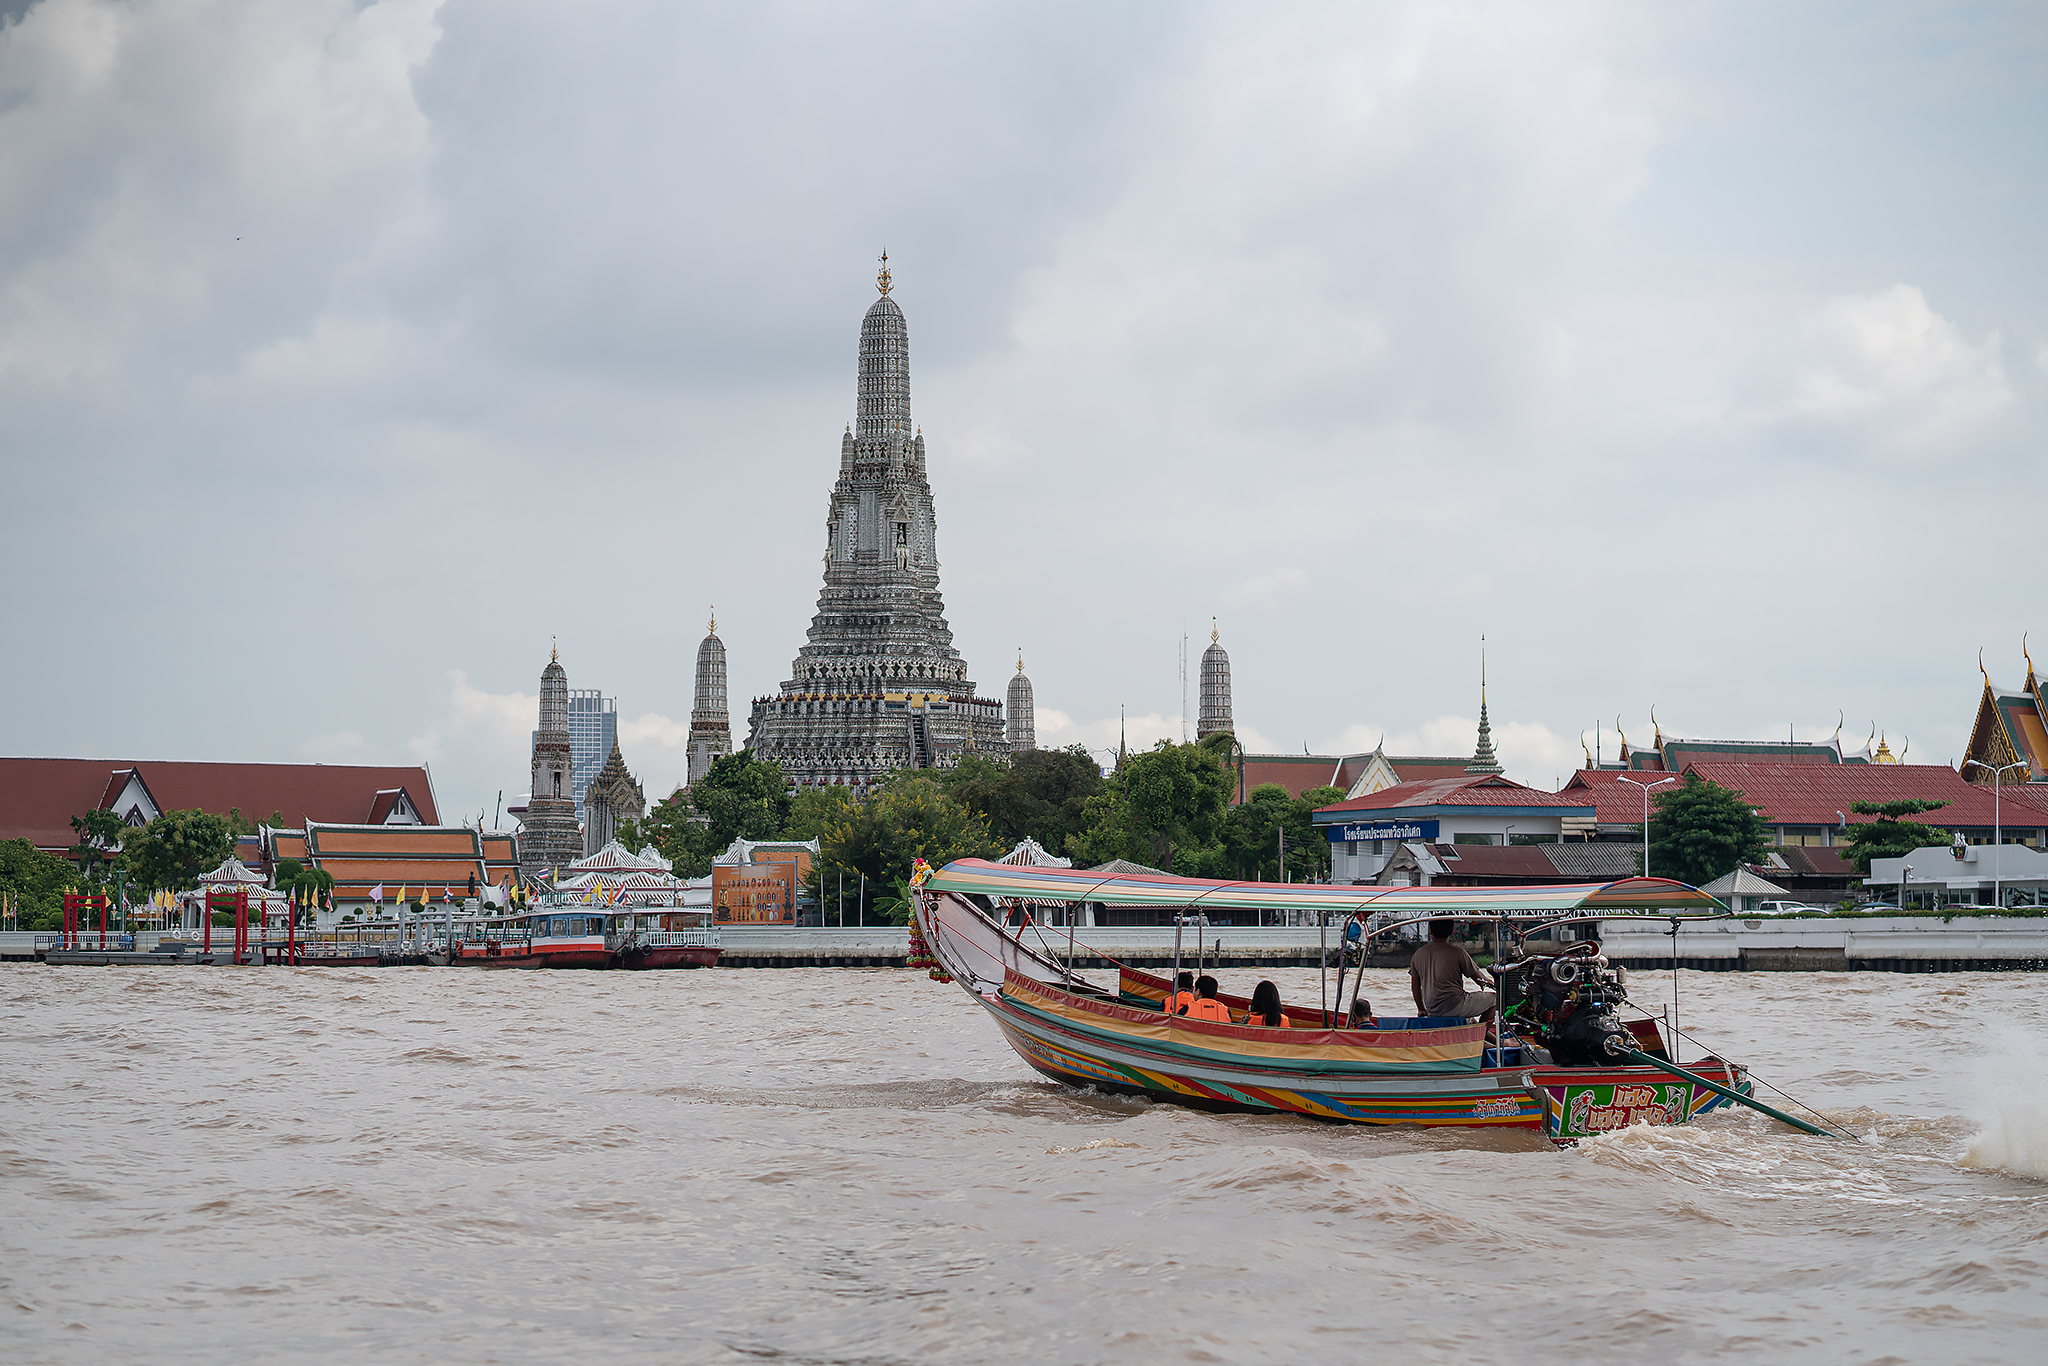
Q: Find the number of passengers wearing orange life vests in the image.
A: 3